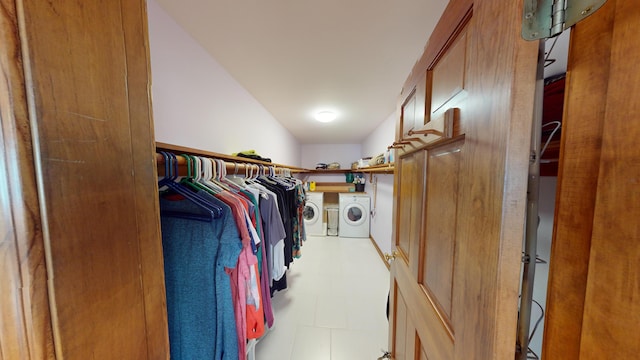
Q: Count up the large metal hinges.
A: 1